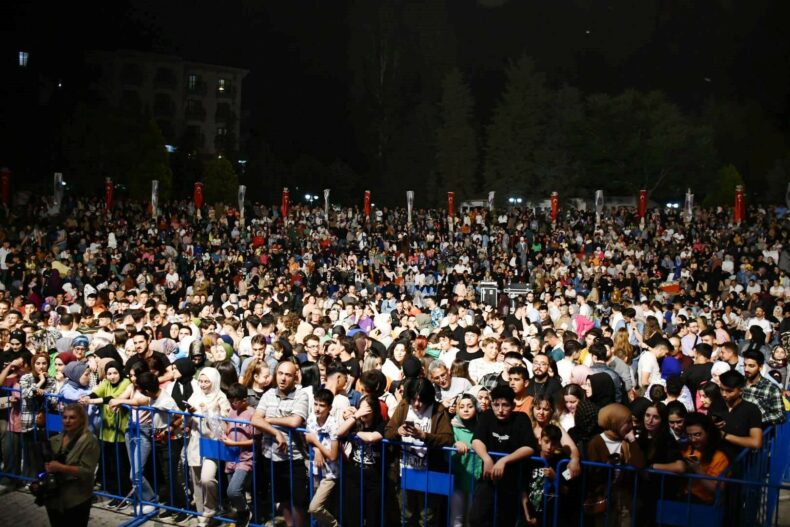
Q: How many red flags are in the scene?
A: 9